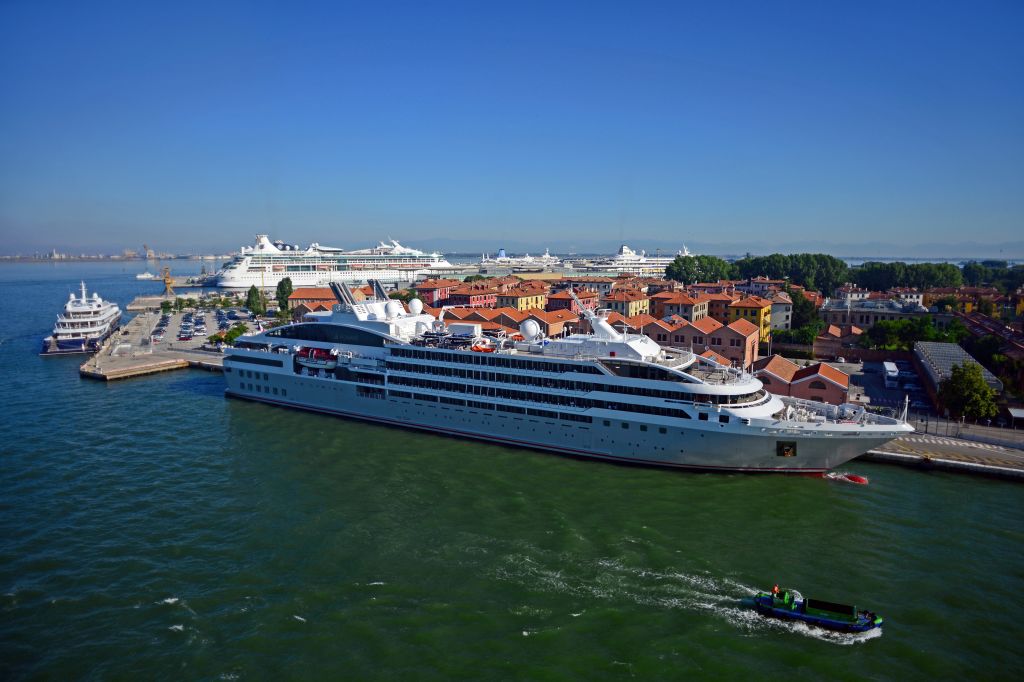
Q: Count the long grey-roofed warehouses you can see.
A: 1